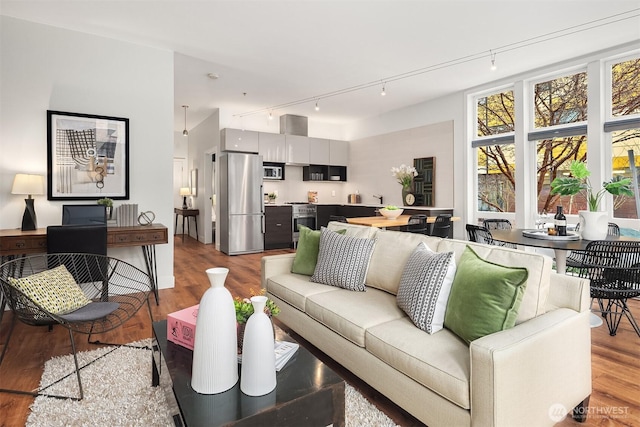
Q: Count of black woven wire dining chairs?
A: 4